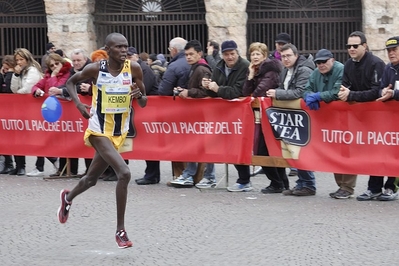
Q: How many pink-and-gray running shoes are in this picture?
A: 2